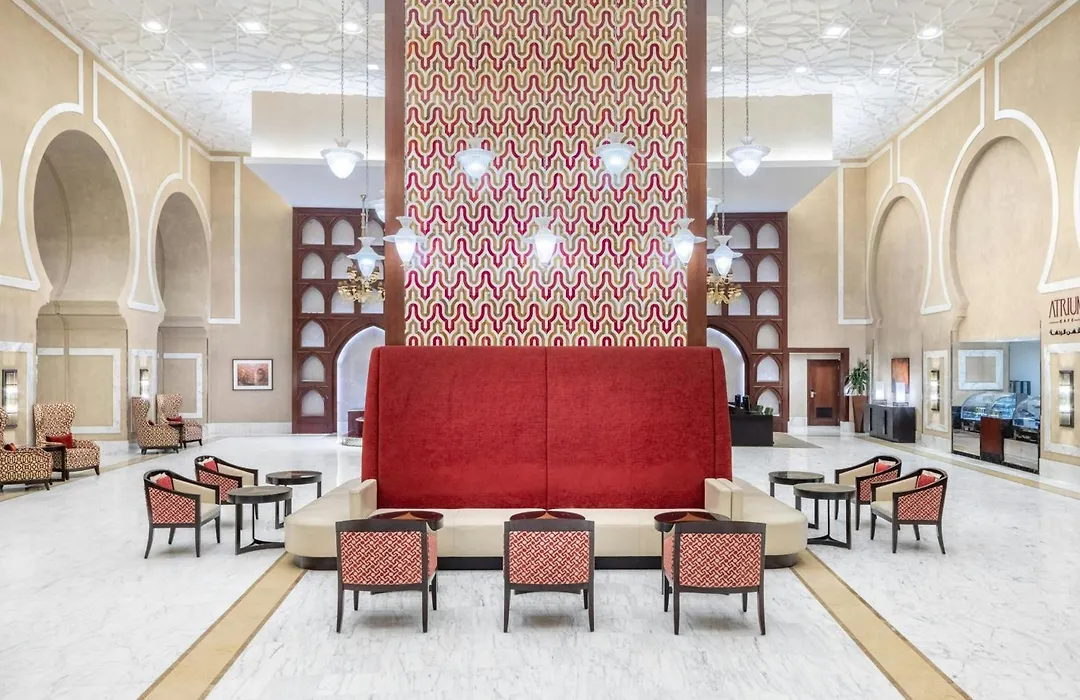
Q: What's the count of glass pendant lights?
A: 11